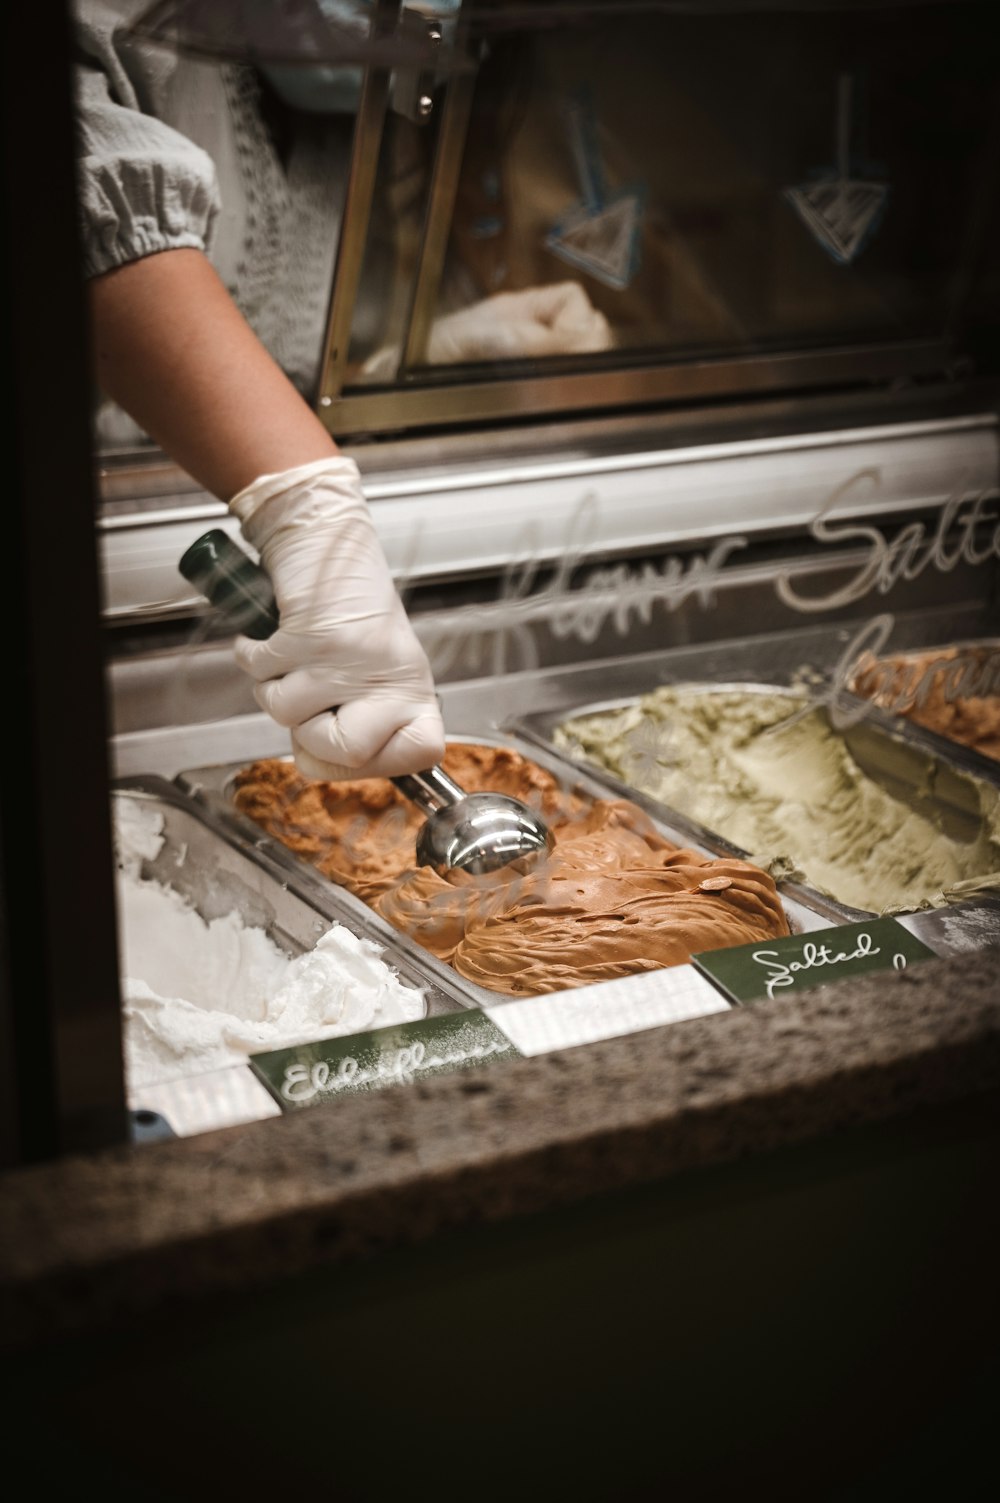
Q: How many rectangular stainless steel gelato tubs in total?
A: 4